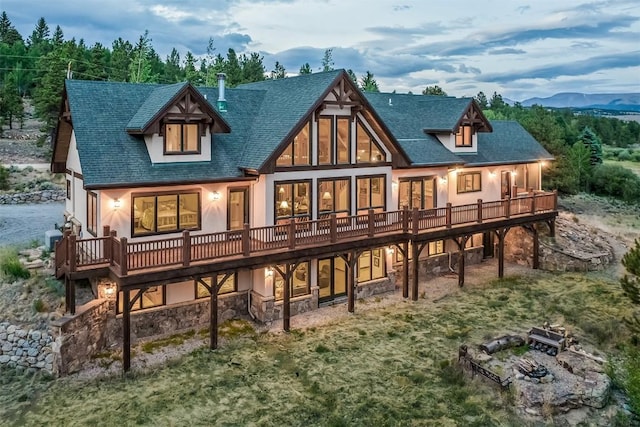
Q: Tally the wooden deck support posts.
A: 12